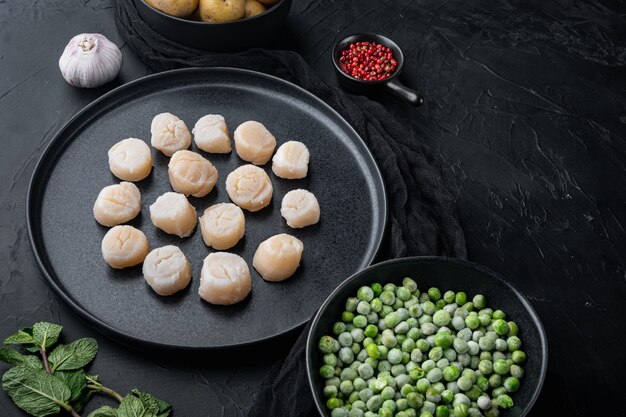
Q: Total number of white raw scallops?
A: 15